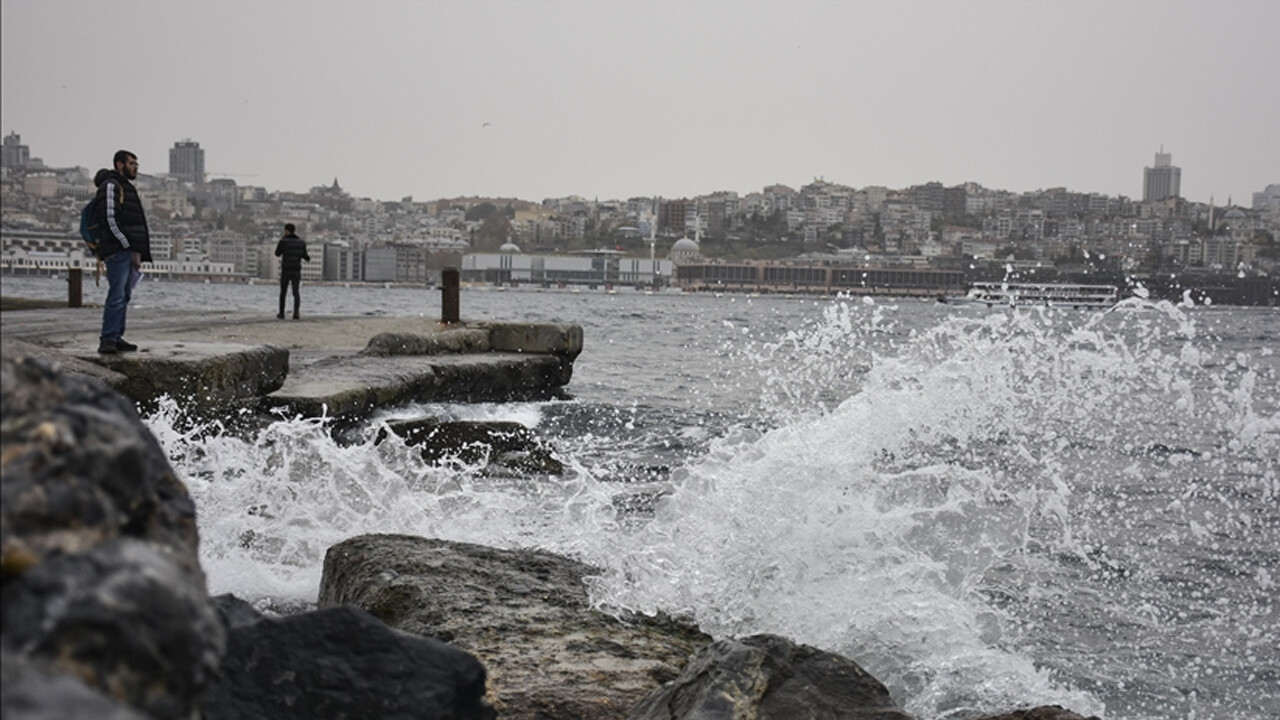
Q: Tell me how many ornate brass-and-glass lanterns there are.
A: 0